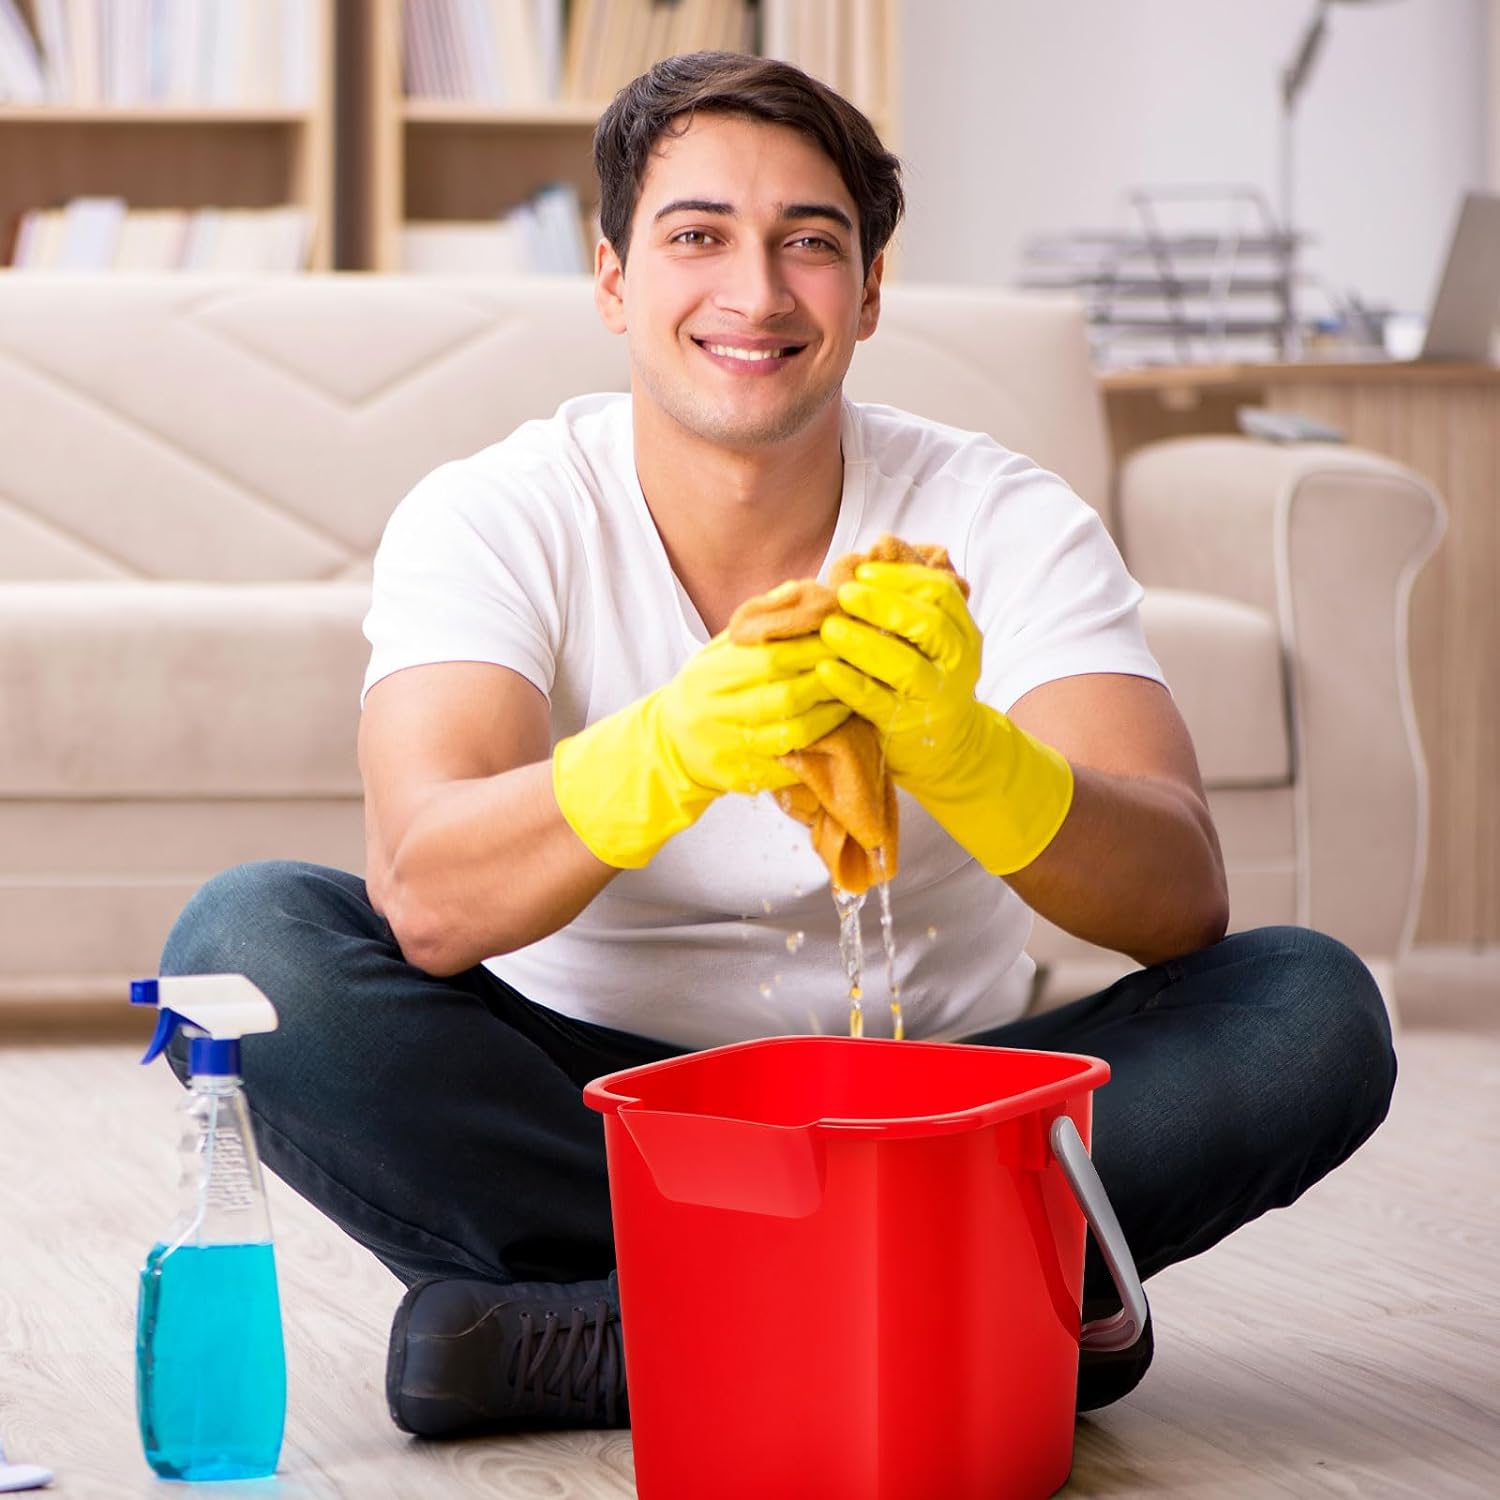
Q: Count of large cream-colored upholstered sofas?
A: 1